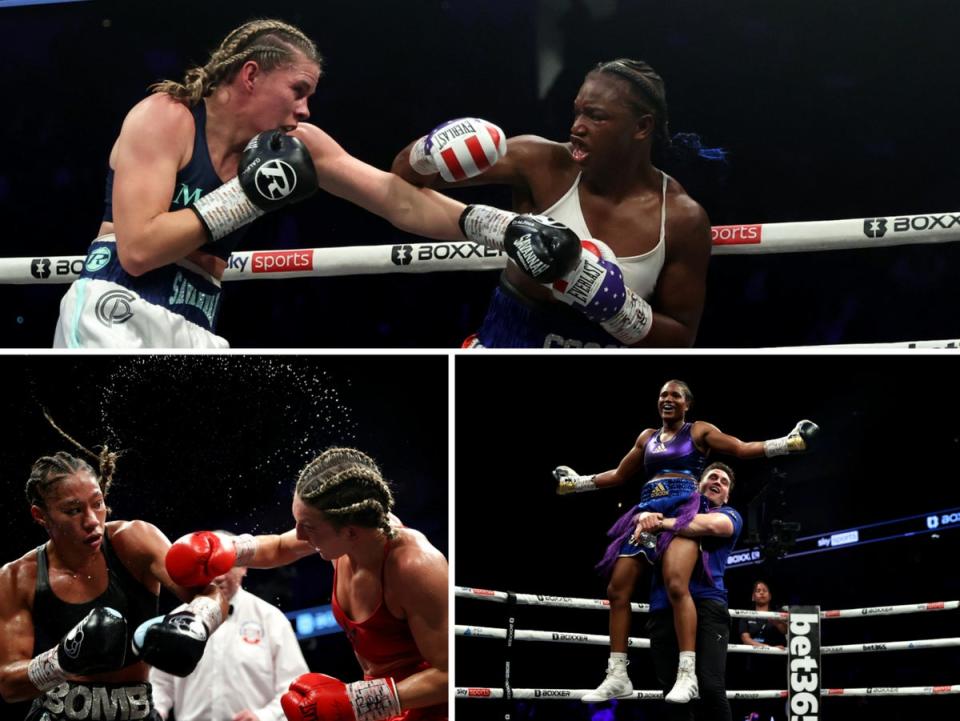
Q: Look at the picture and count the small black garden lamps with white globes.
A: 0